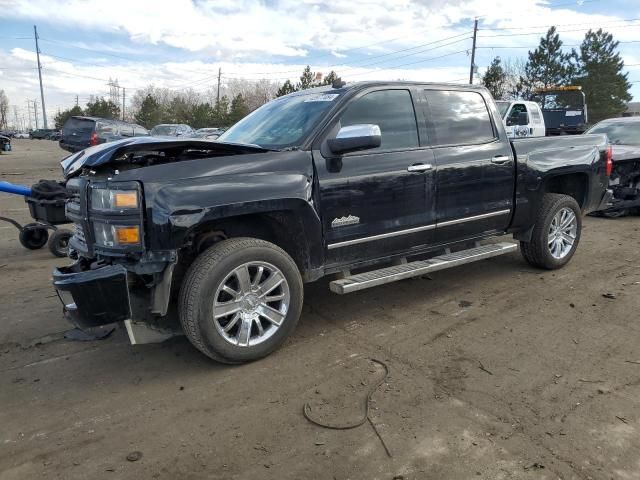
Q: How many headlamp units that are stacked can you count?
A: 2